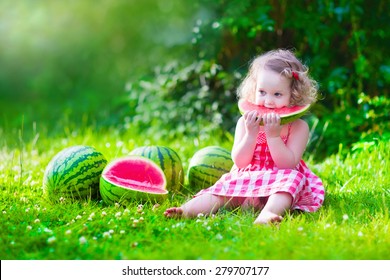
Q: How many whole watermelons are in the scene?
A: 3